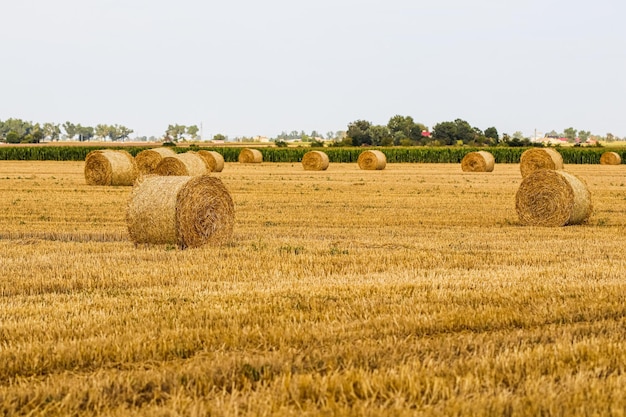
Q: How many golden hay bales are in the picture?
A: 12